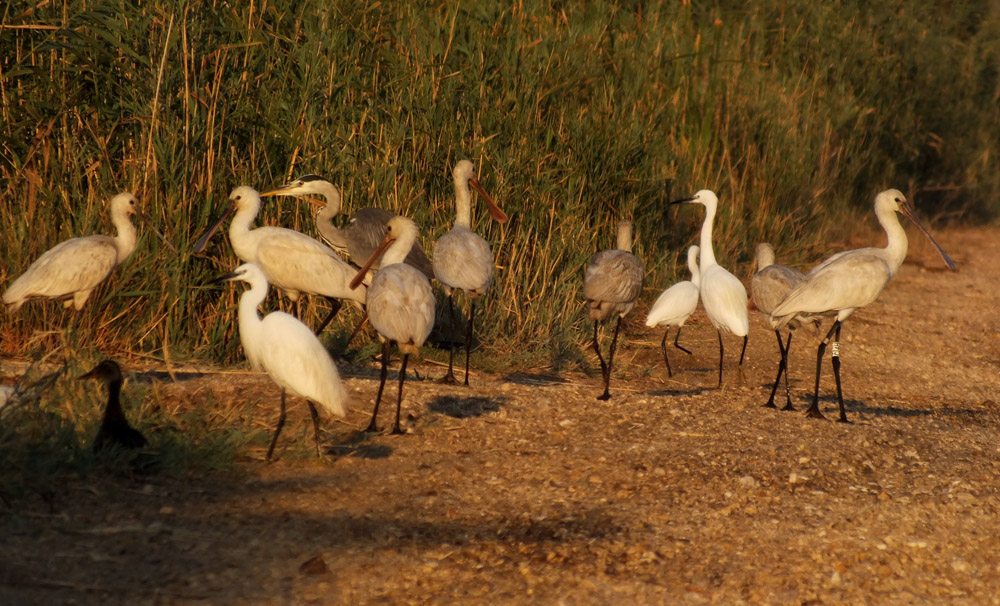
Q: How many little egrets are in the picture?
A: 3